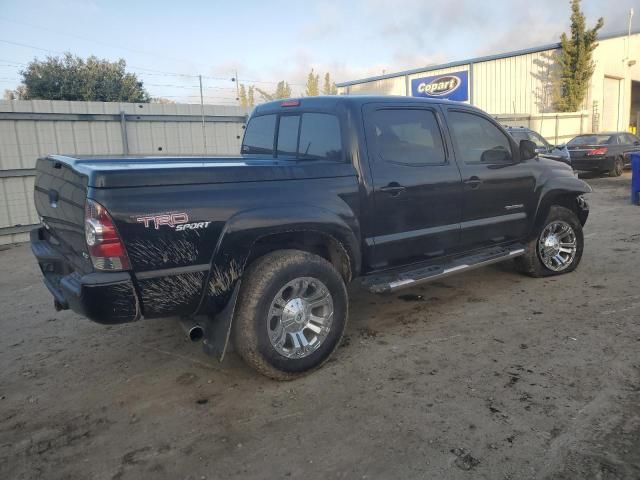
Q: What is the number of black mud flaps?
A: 1